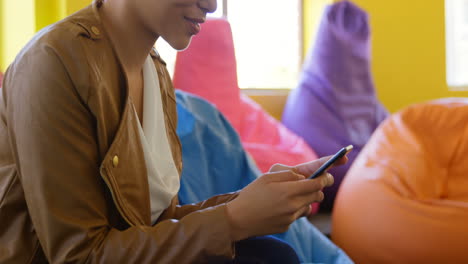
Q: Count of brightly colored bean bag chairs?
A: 4